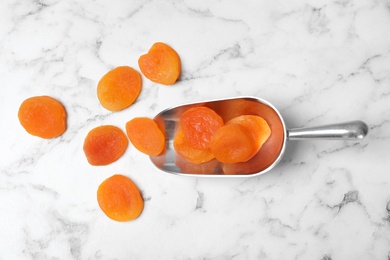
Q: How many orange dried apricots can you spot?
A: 10